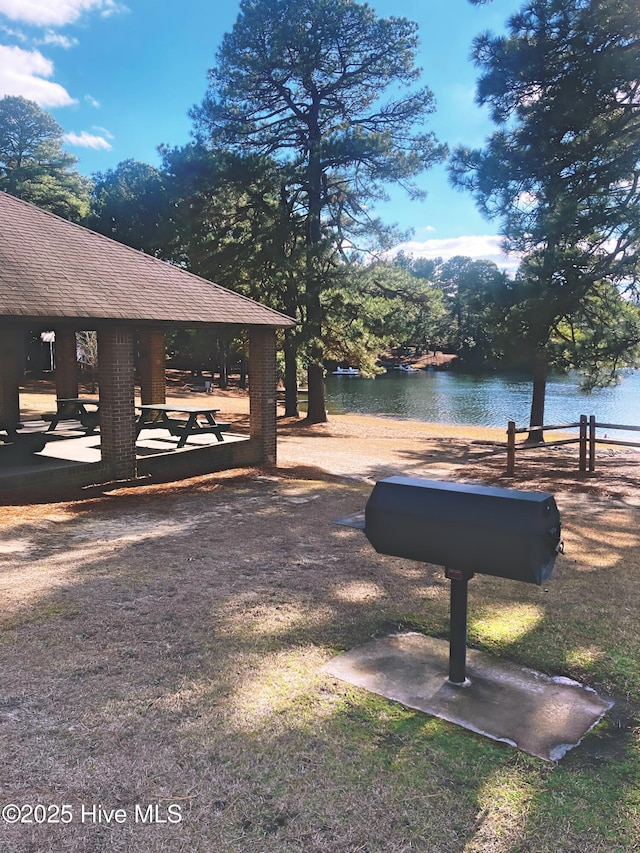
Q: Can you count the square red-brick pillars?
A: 5